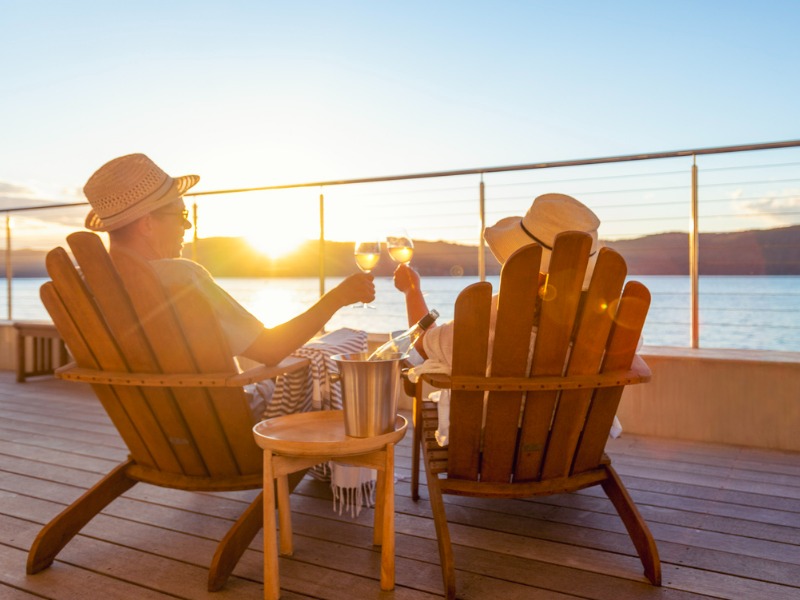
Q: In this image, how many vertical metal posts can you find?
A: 5